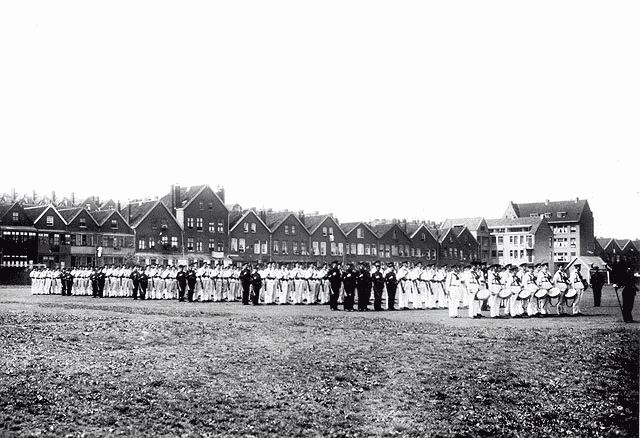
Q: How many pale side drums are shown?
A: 6